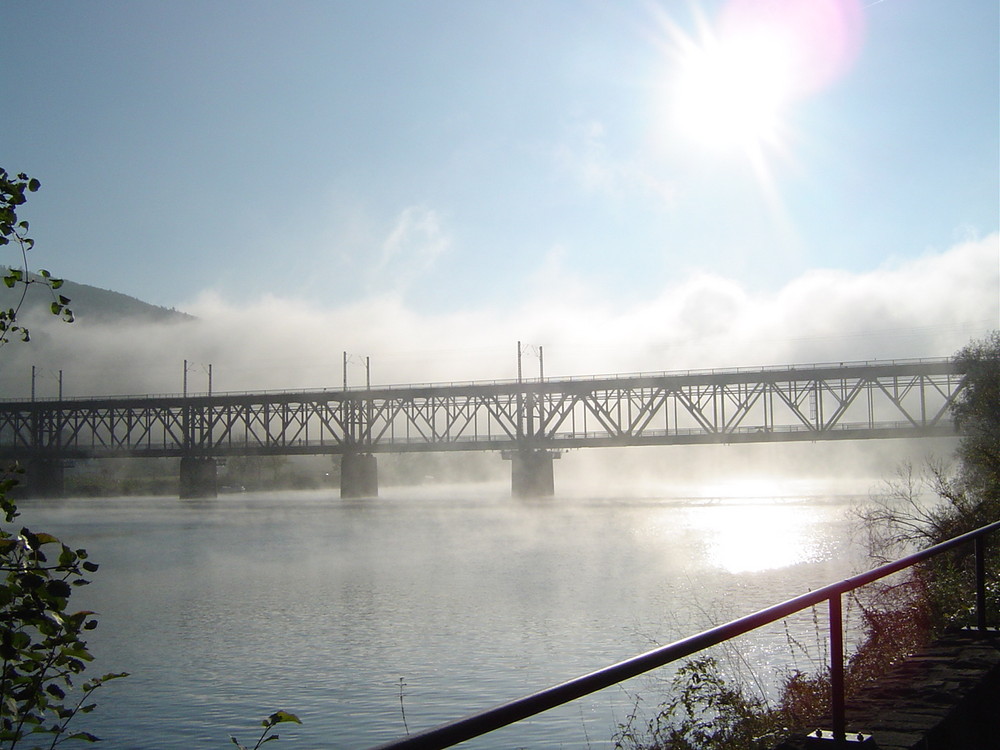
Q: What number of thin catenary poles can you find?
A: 8